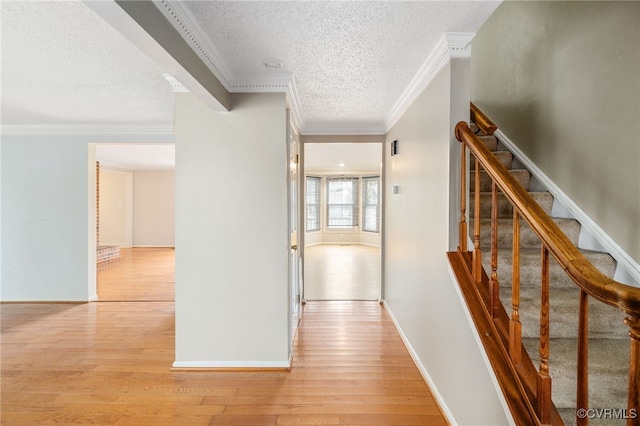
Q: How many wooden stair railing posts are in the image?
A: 7